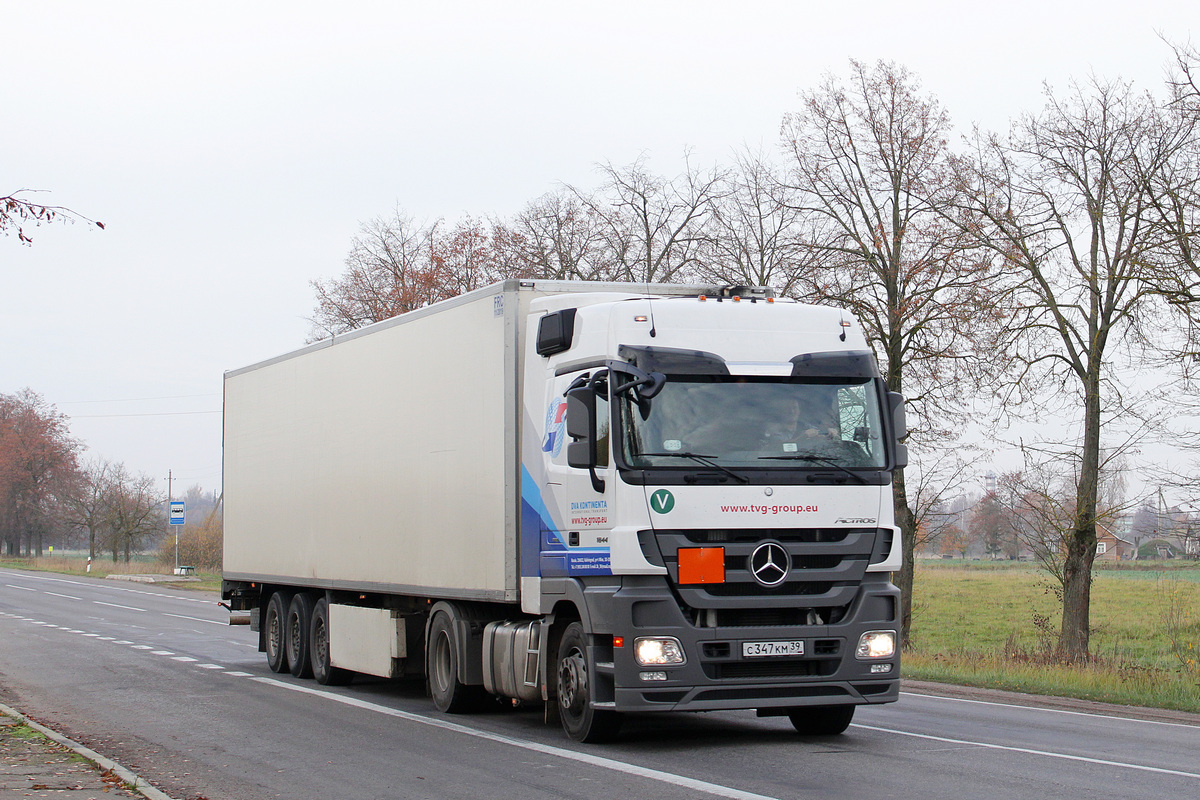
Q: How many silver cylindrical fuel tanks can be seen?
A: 1